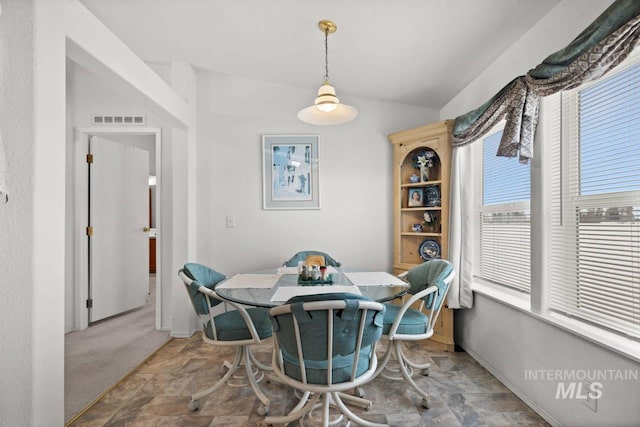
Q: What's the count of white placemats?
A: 4